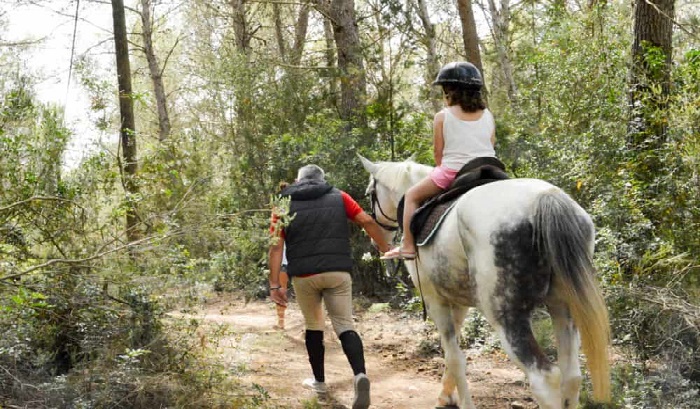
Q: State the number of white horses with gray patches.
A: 1